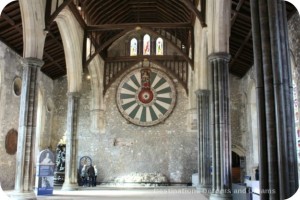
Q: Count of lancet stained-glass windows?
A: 3